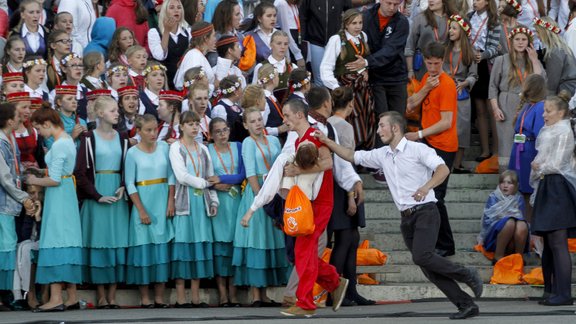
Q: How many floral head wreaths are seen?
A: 12